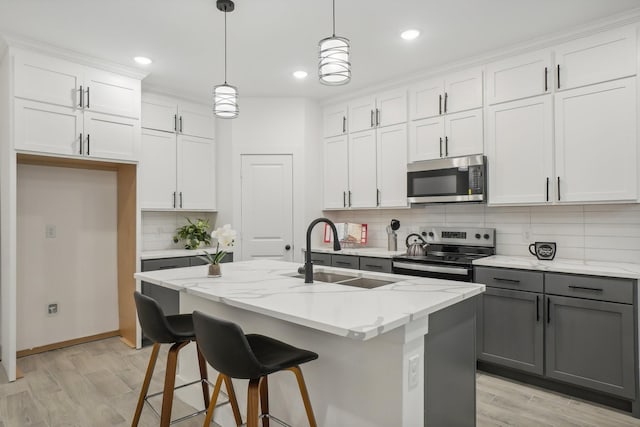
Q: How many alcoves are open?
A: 1